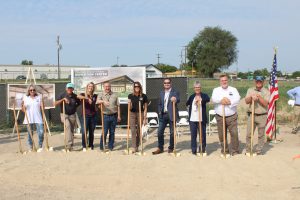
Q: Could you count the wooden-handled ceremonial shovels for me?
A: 12